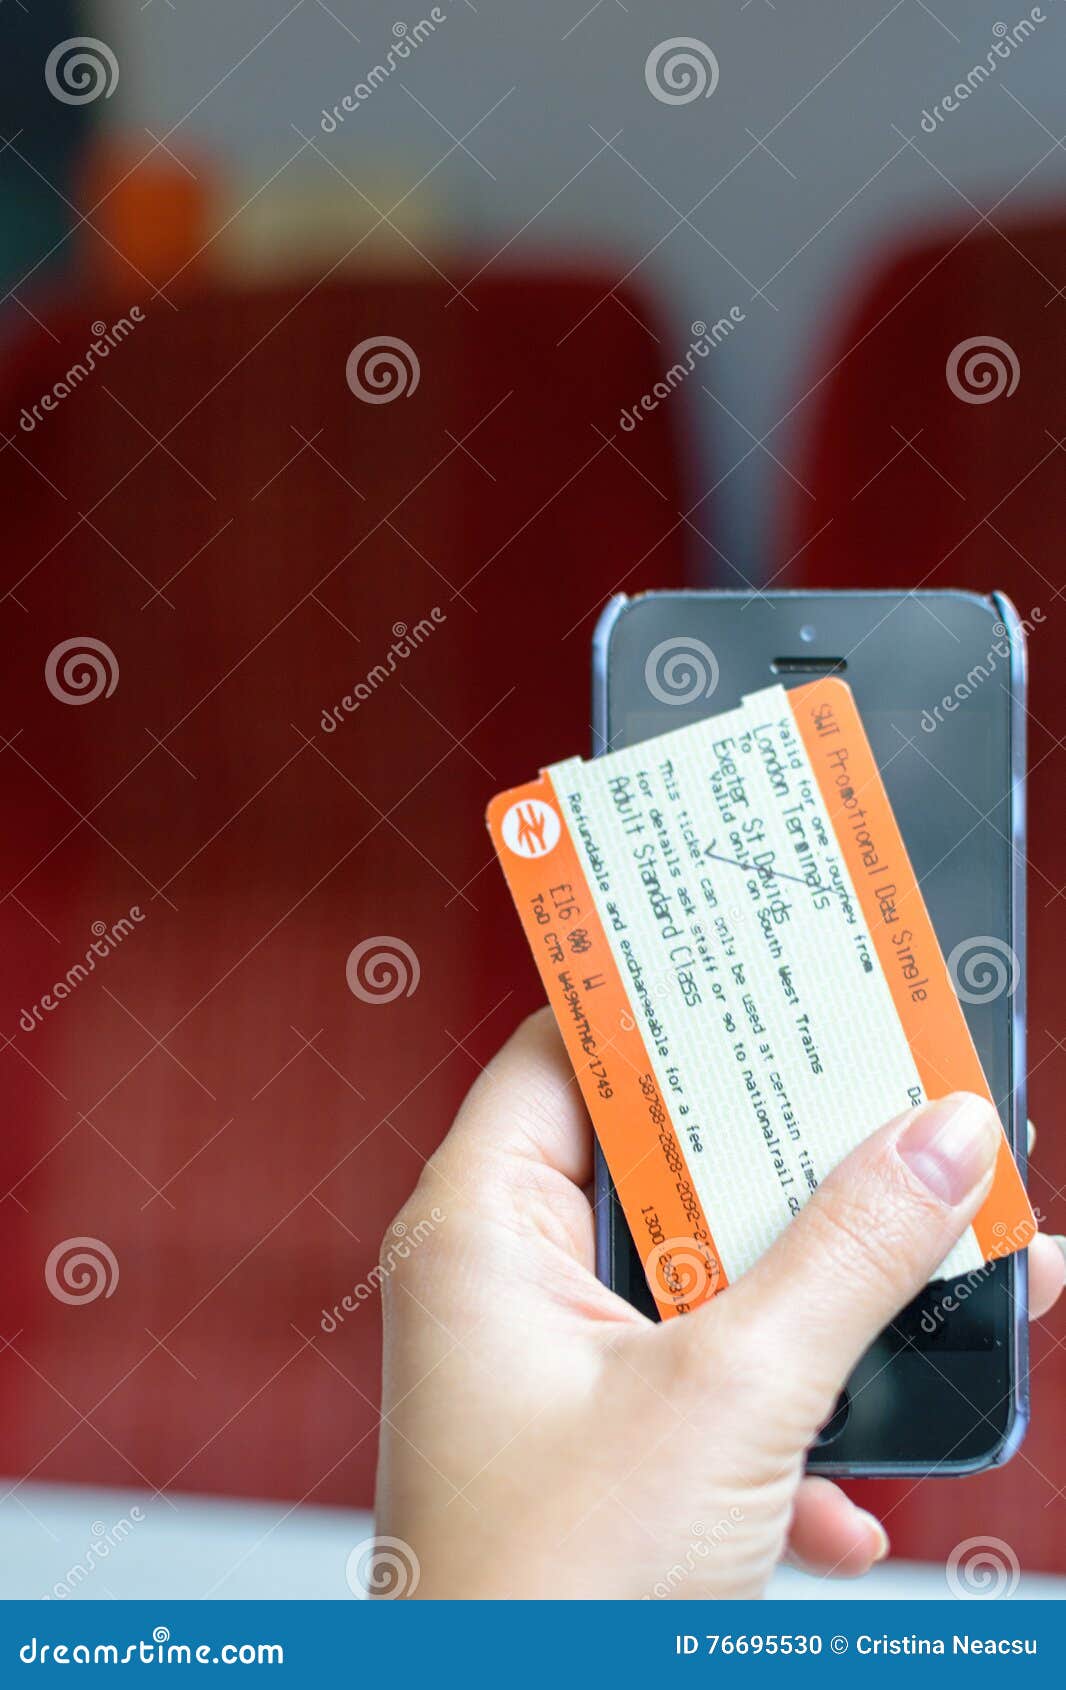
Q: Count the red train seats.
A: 2